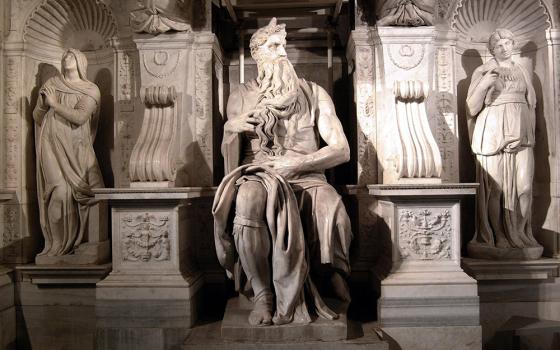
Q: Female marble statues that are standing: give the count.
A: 2